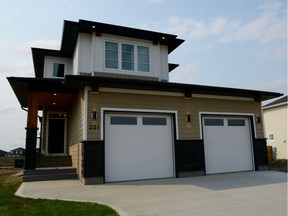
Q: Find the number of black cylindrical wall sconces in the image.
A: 3